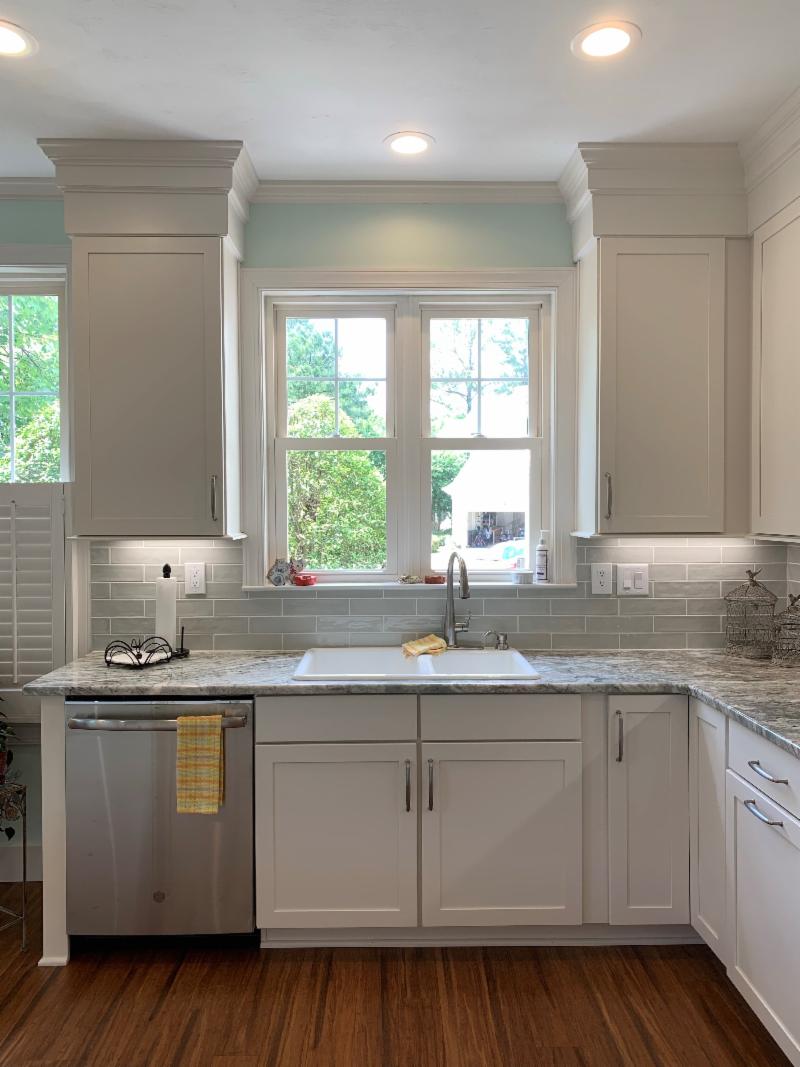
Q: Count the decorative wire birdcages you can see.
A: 2